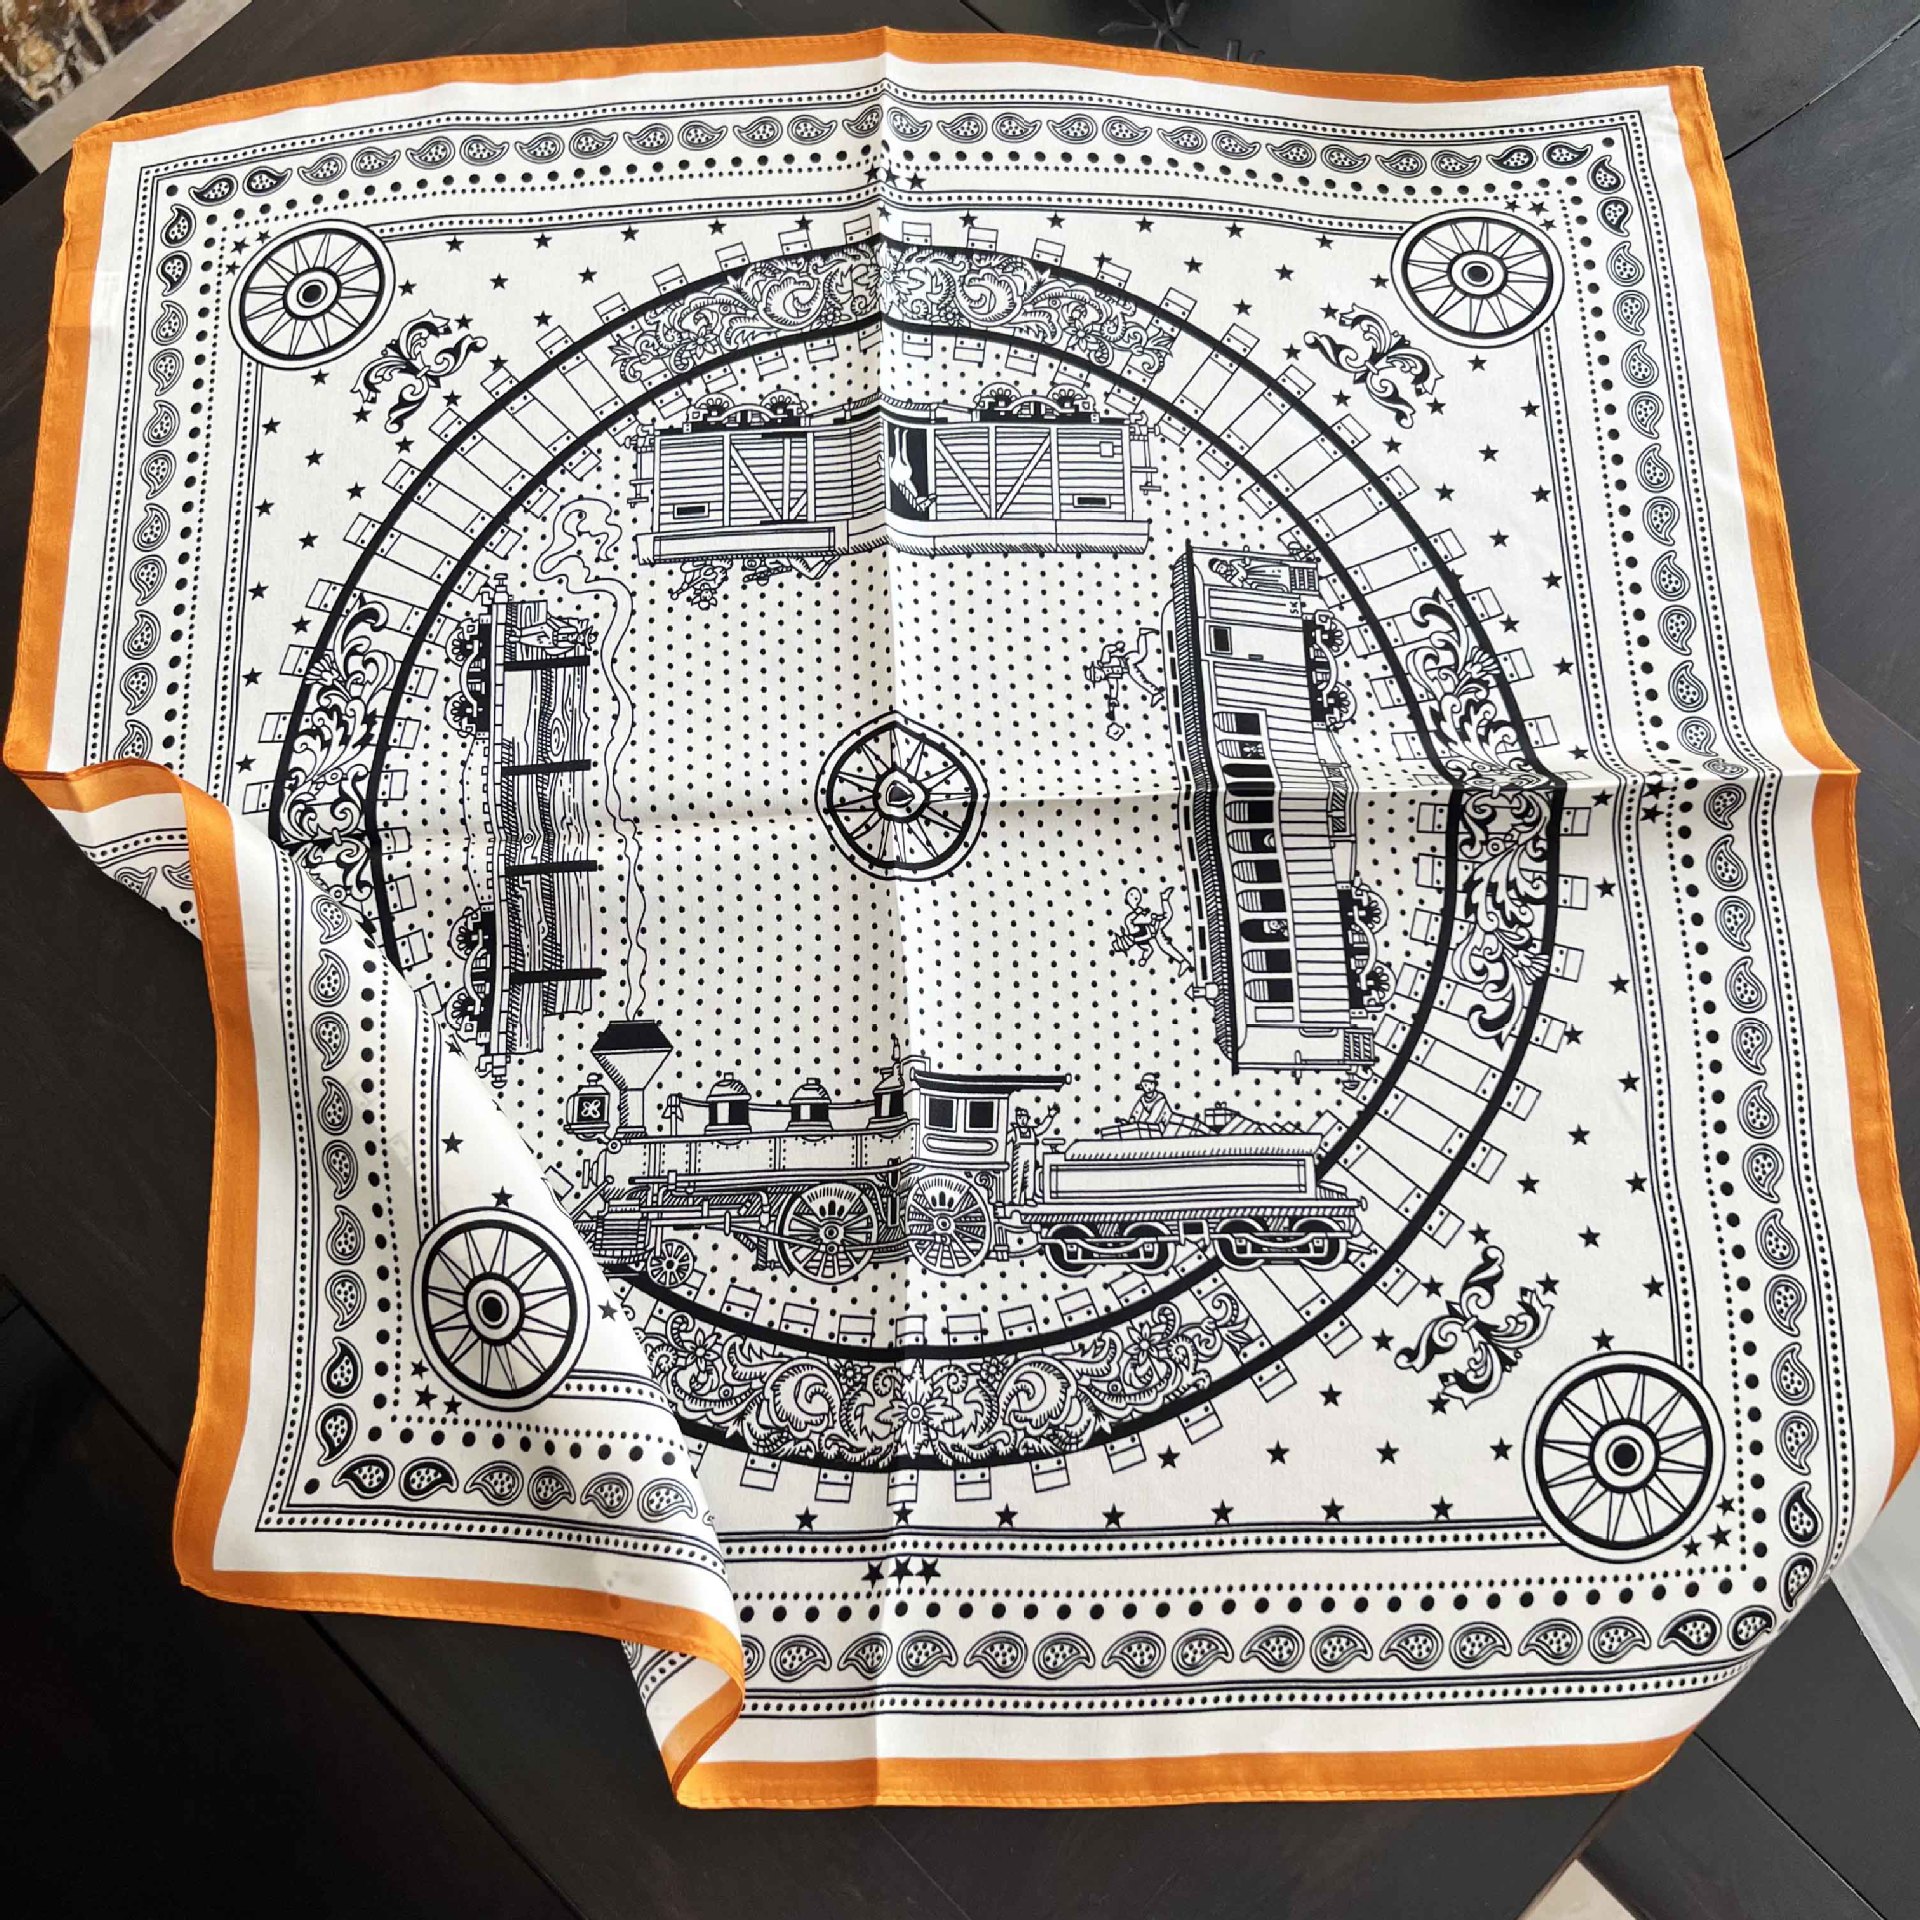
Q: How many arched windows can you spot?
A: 11